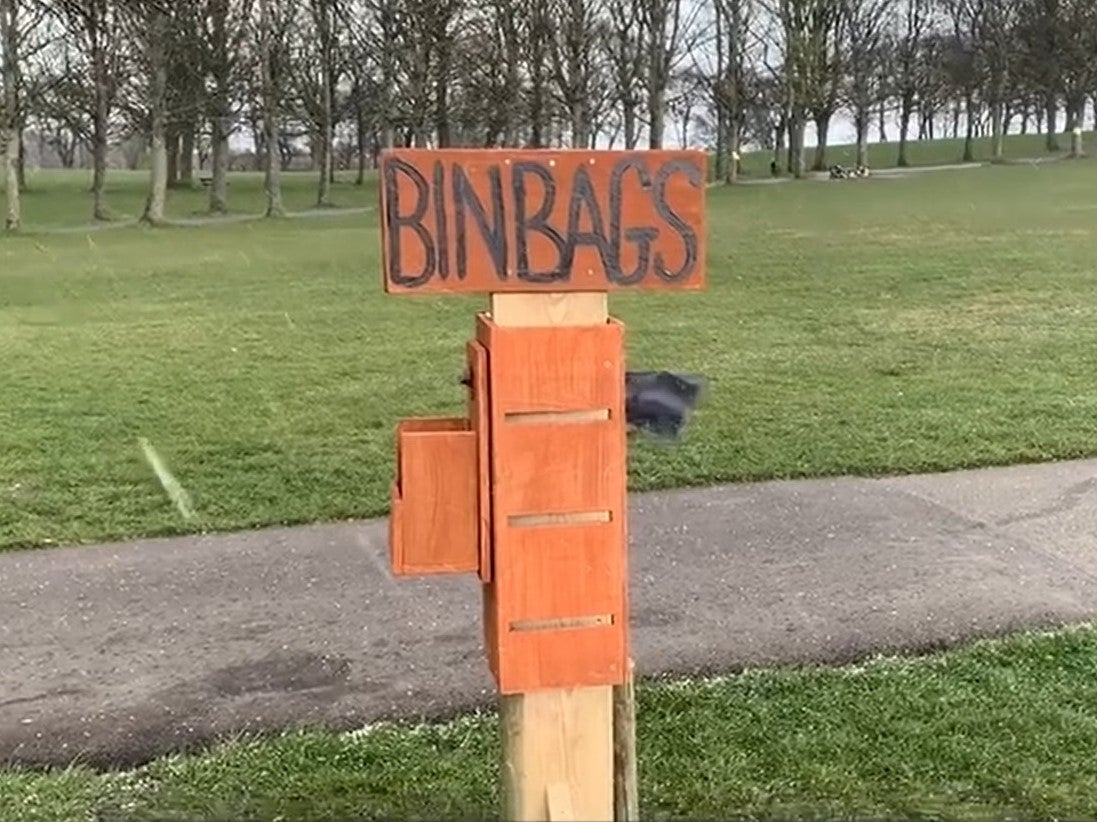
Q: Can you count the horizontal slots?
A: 3